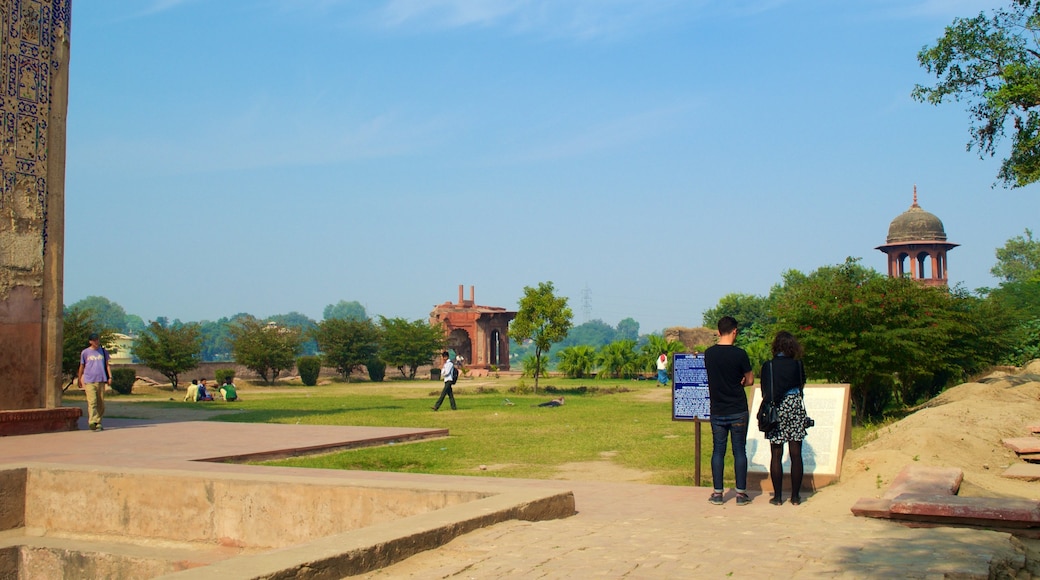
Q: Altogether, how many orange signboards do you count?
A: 0